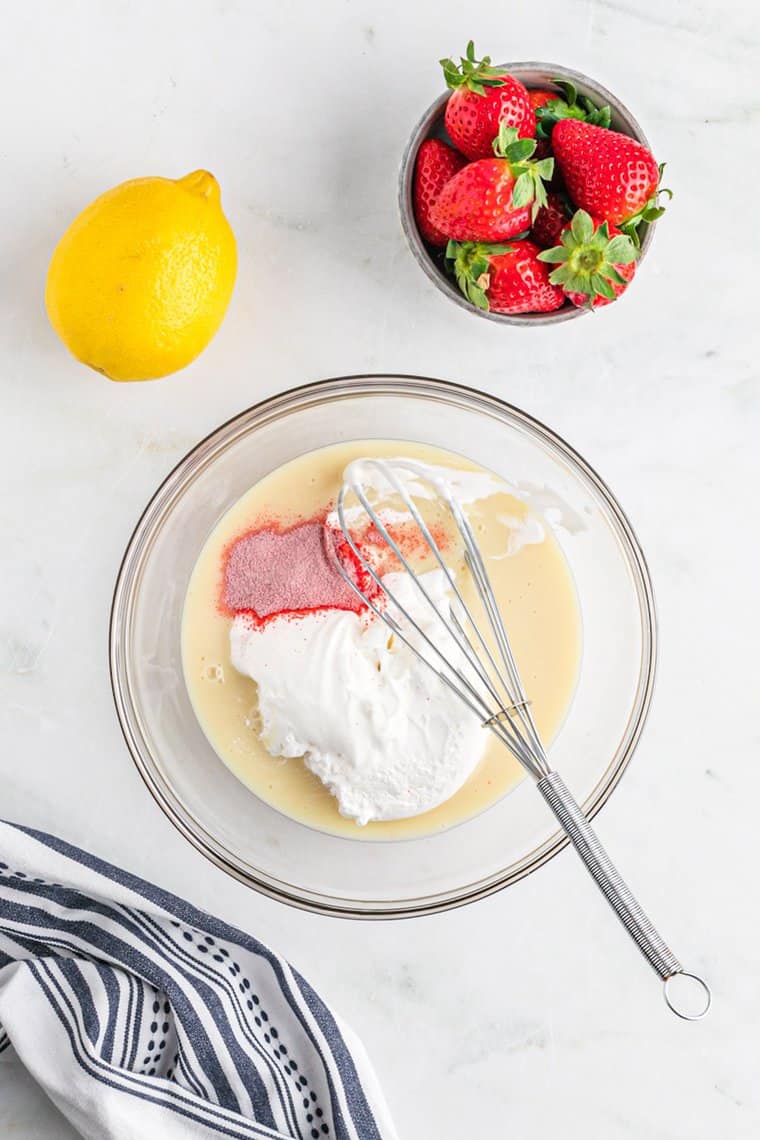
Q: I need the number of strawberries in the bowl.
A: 8